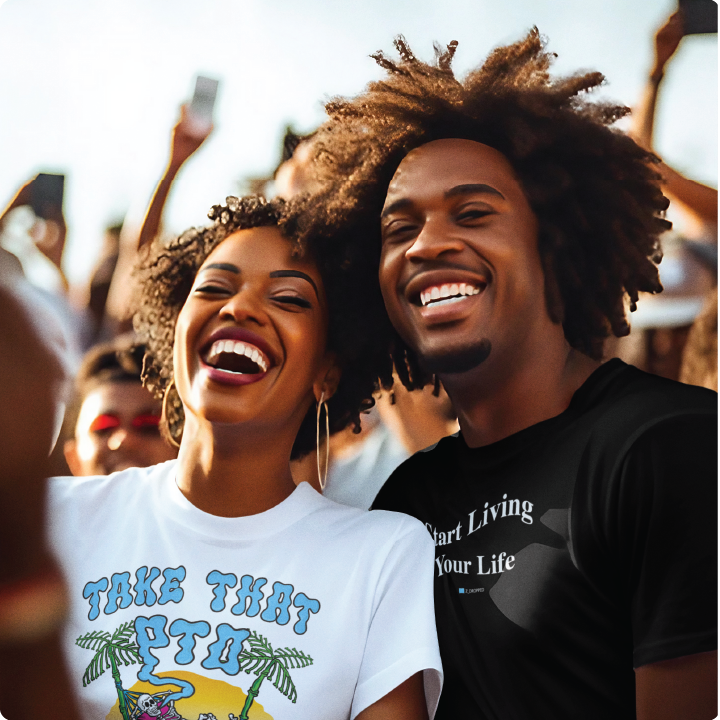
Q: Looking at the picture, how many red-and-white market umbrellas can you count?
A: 0